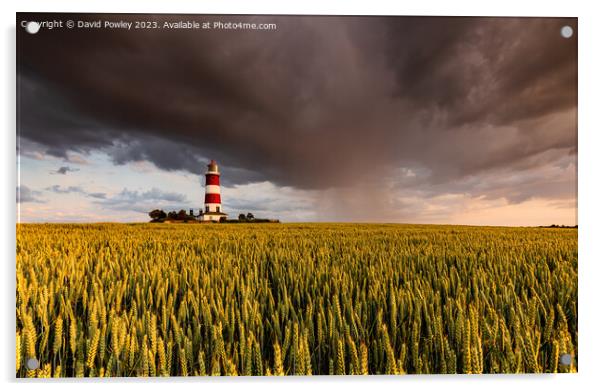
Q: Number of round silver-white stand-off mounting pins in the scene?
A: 4